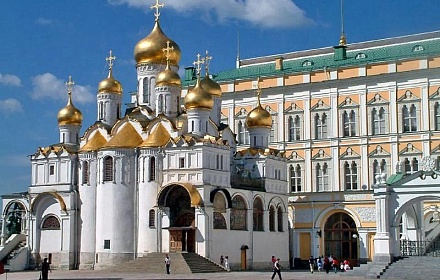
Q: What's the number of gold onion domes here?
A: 7